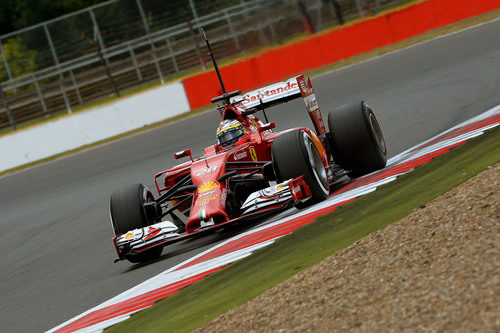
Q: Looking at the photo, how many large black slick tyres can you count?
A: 3